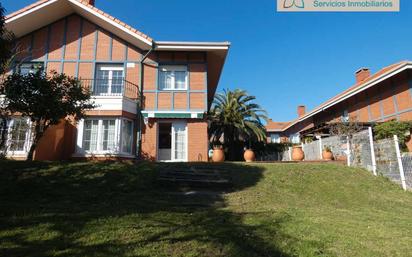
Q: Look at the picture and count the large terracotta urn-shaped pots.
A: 4